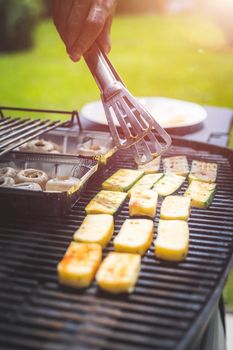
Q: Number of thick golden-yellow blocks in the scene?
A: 7